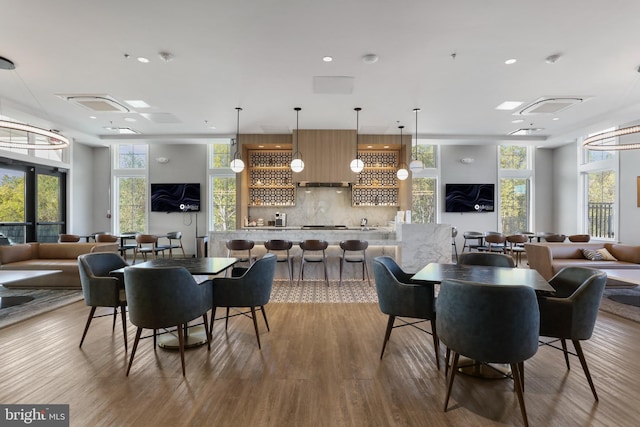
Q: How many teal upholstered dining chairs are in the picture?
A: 7